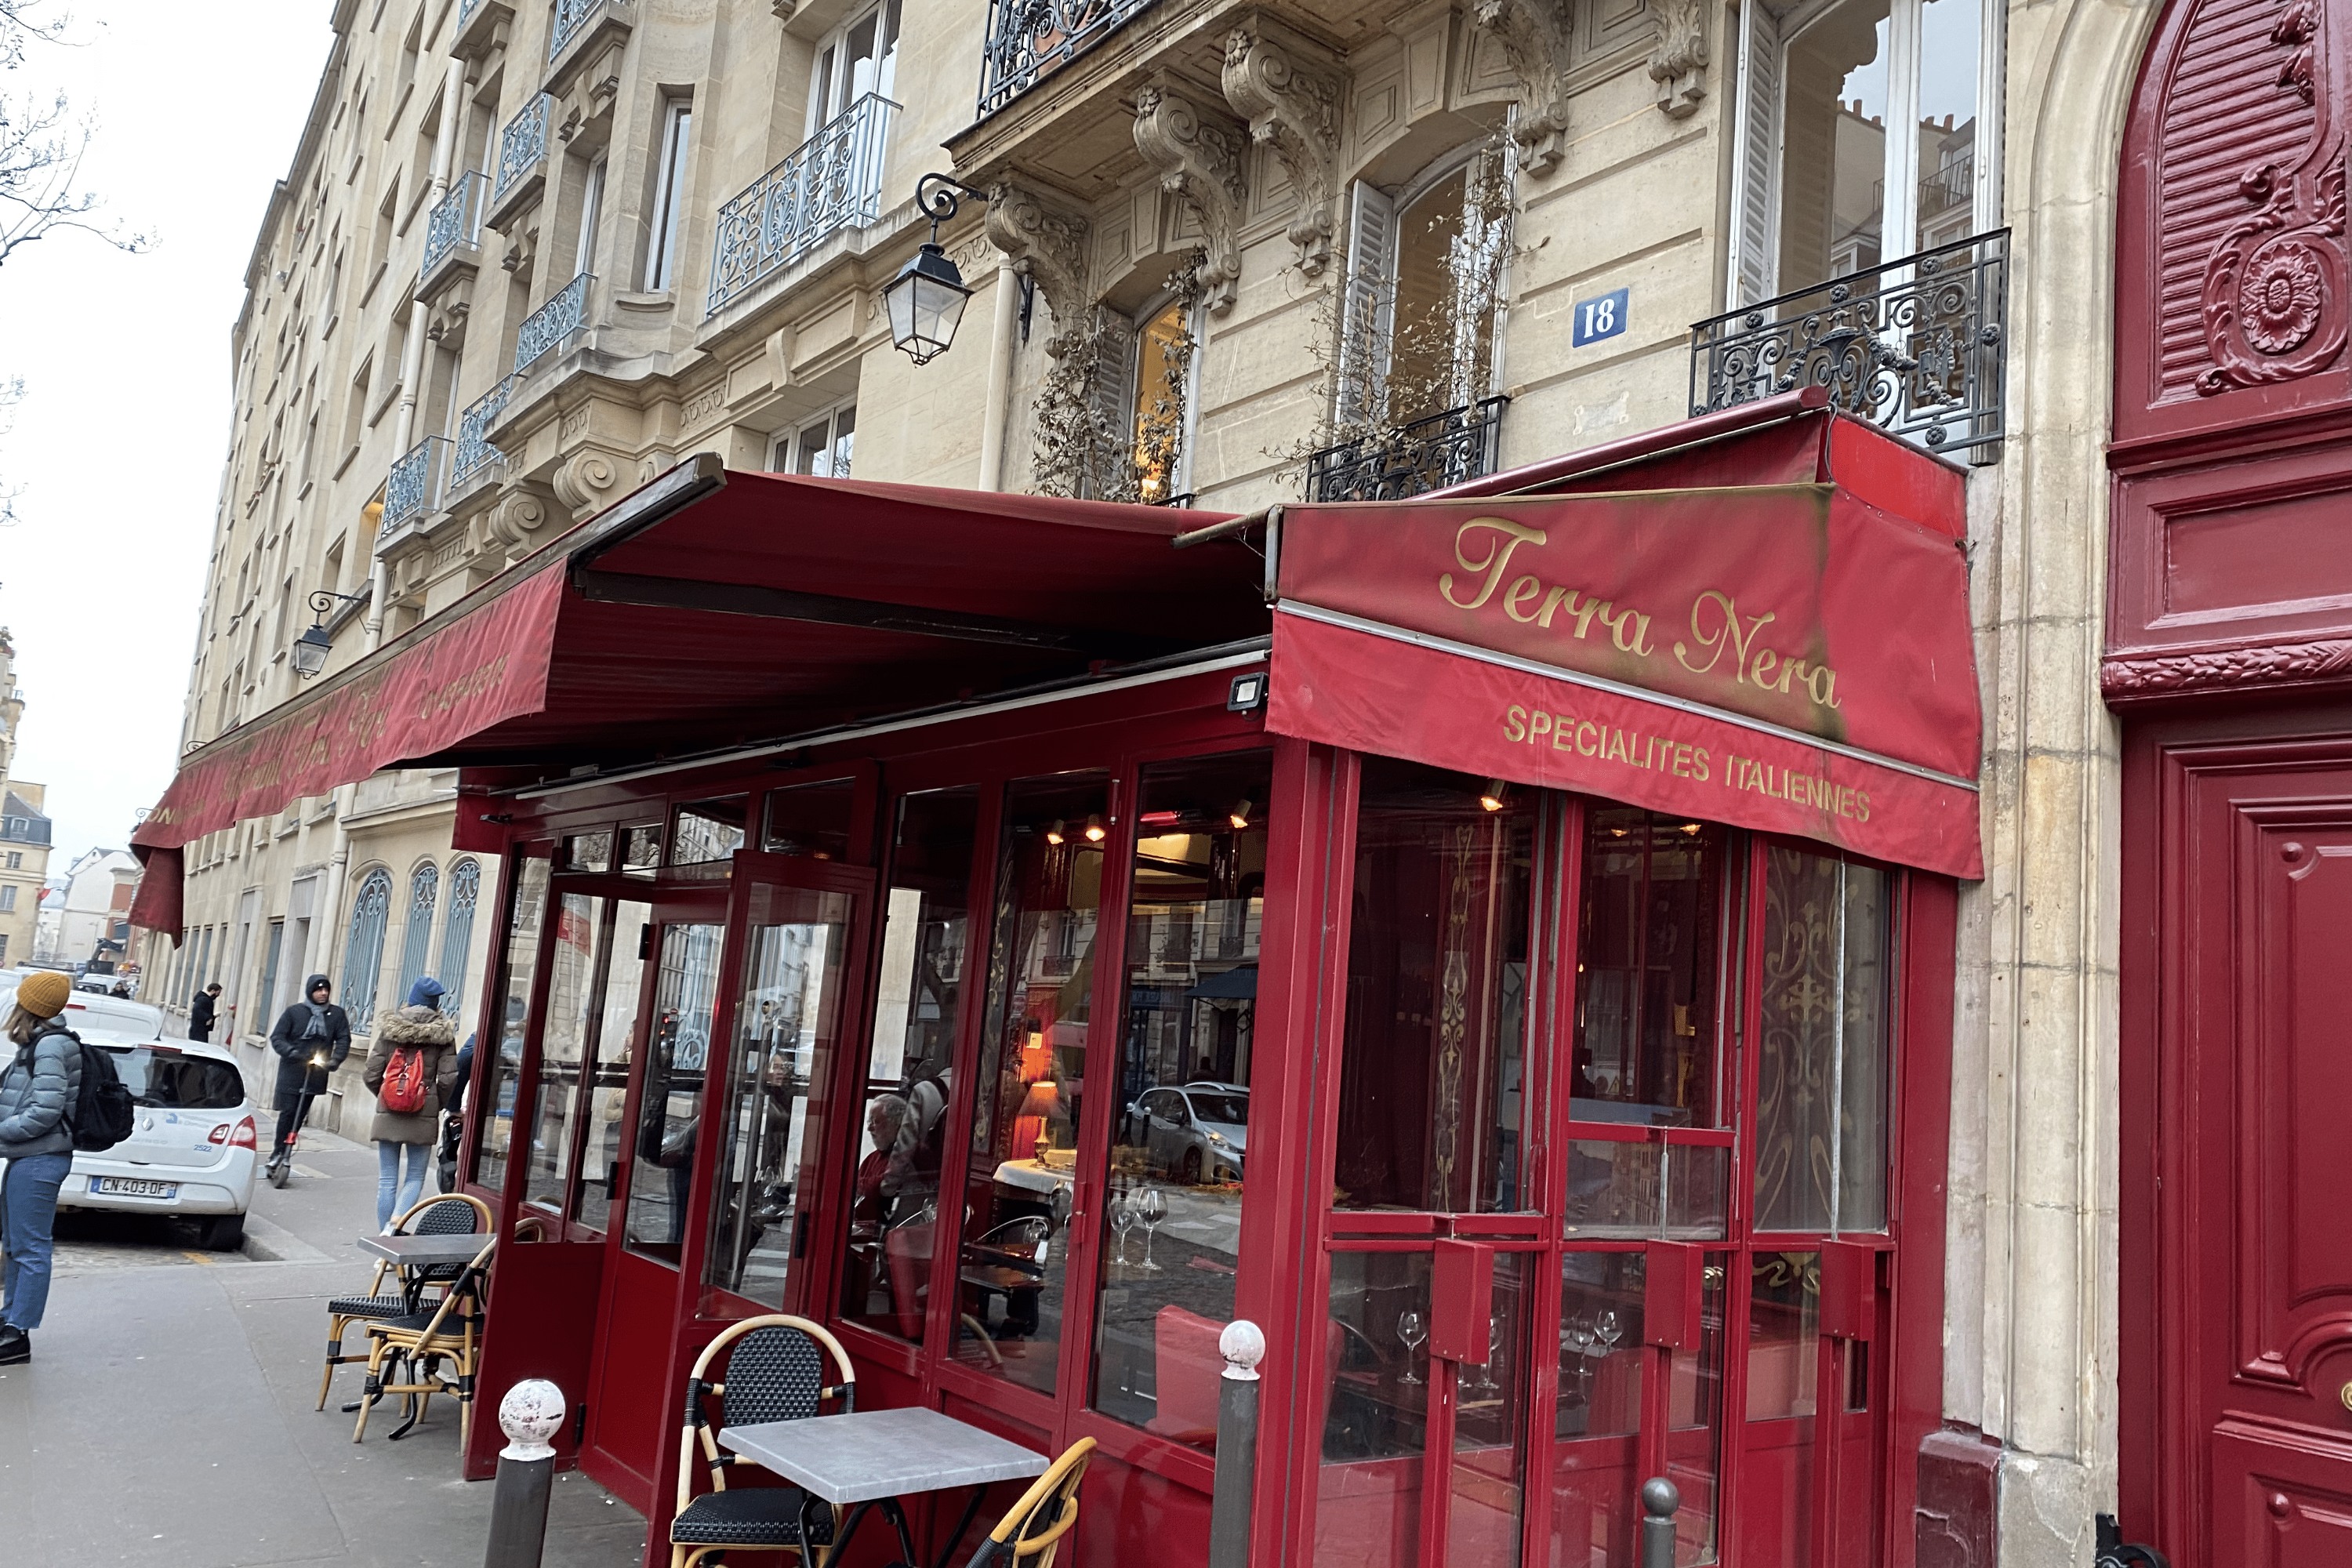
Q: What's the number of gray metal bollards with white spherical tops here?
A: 2